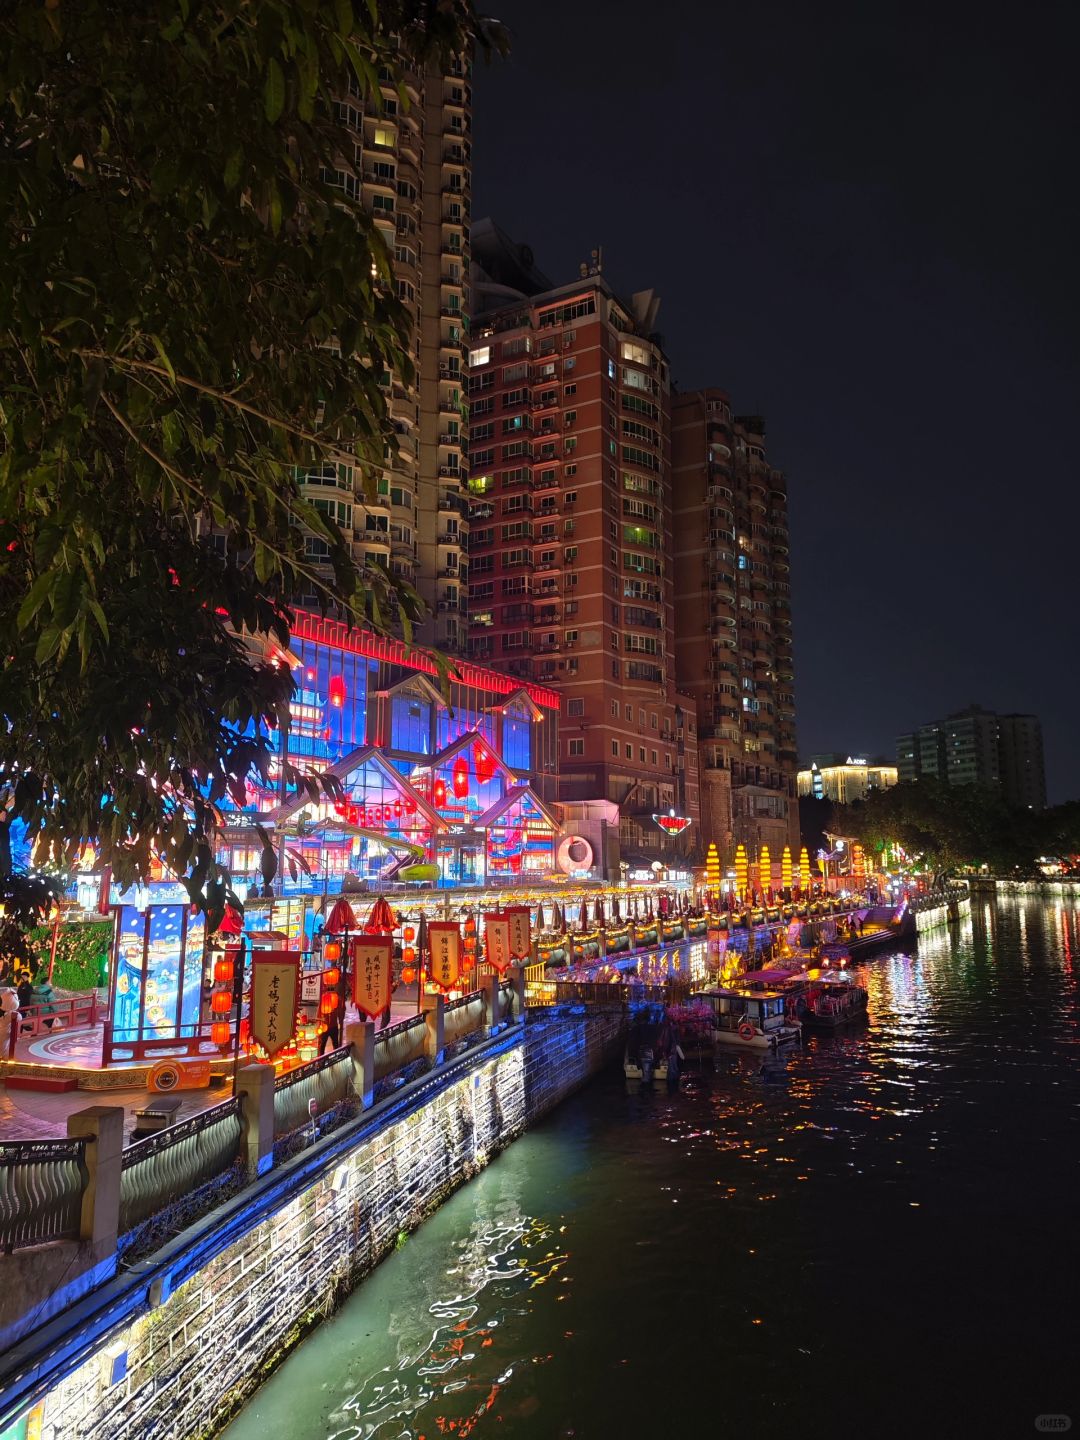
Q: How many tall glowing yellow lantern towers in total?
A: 5